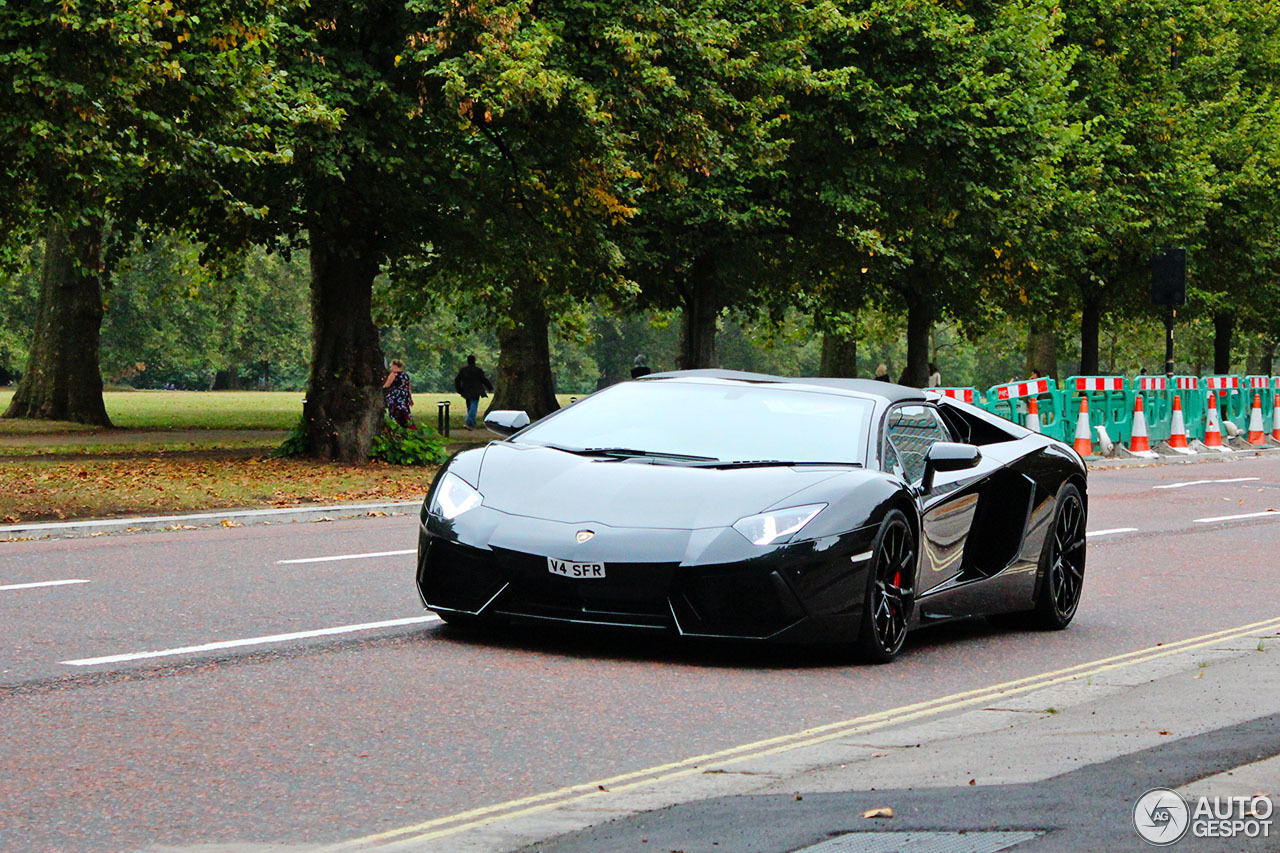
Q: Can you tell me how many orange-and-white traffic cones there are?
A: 7